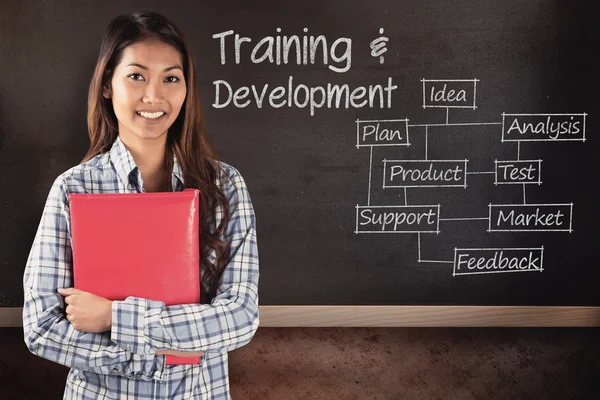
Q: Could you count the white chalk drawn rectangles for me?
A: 8